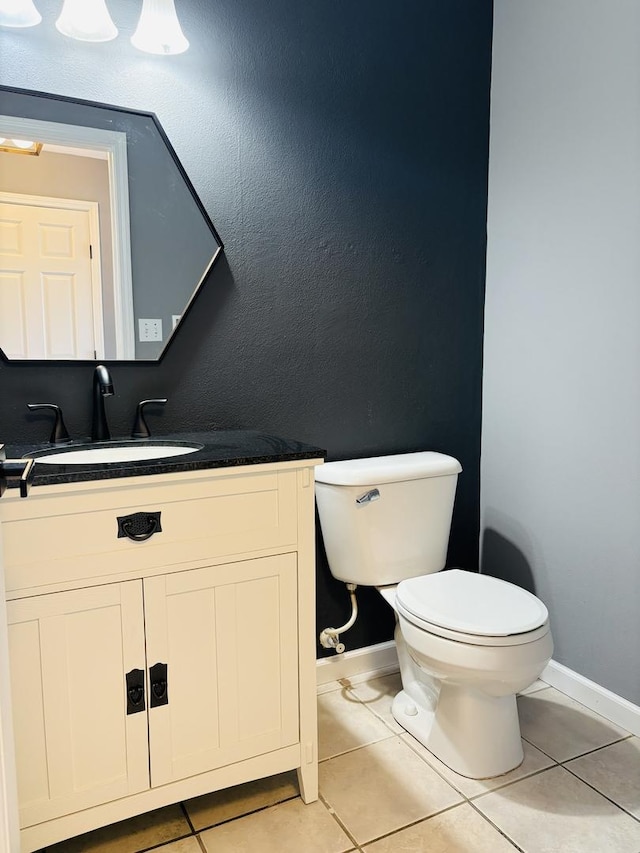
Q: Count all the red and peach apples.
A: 0